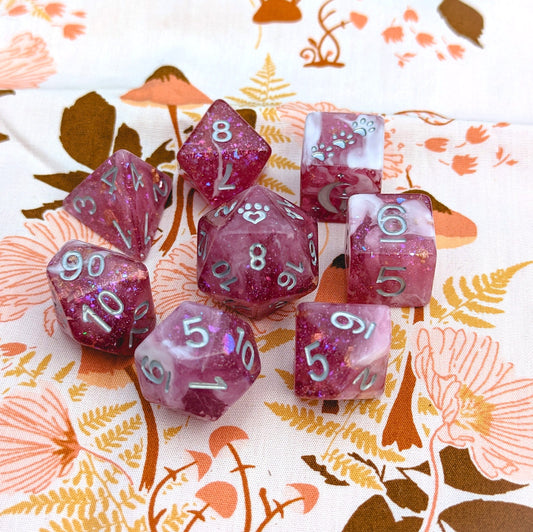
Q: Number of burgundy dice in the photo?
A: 8